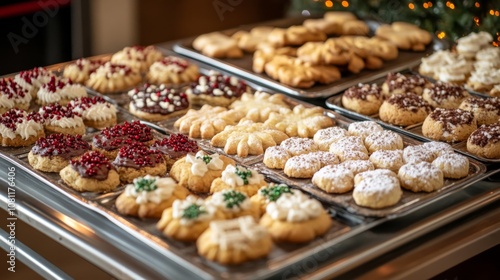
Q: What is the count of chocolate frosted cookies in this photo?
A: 14